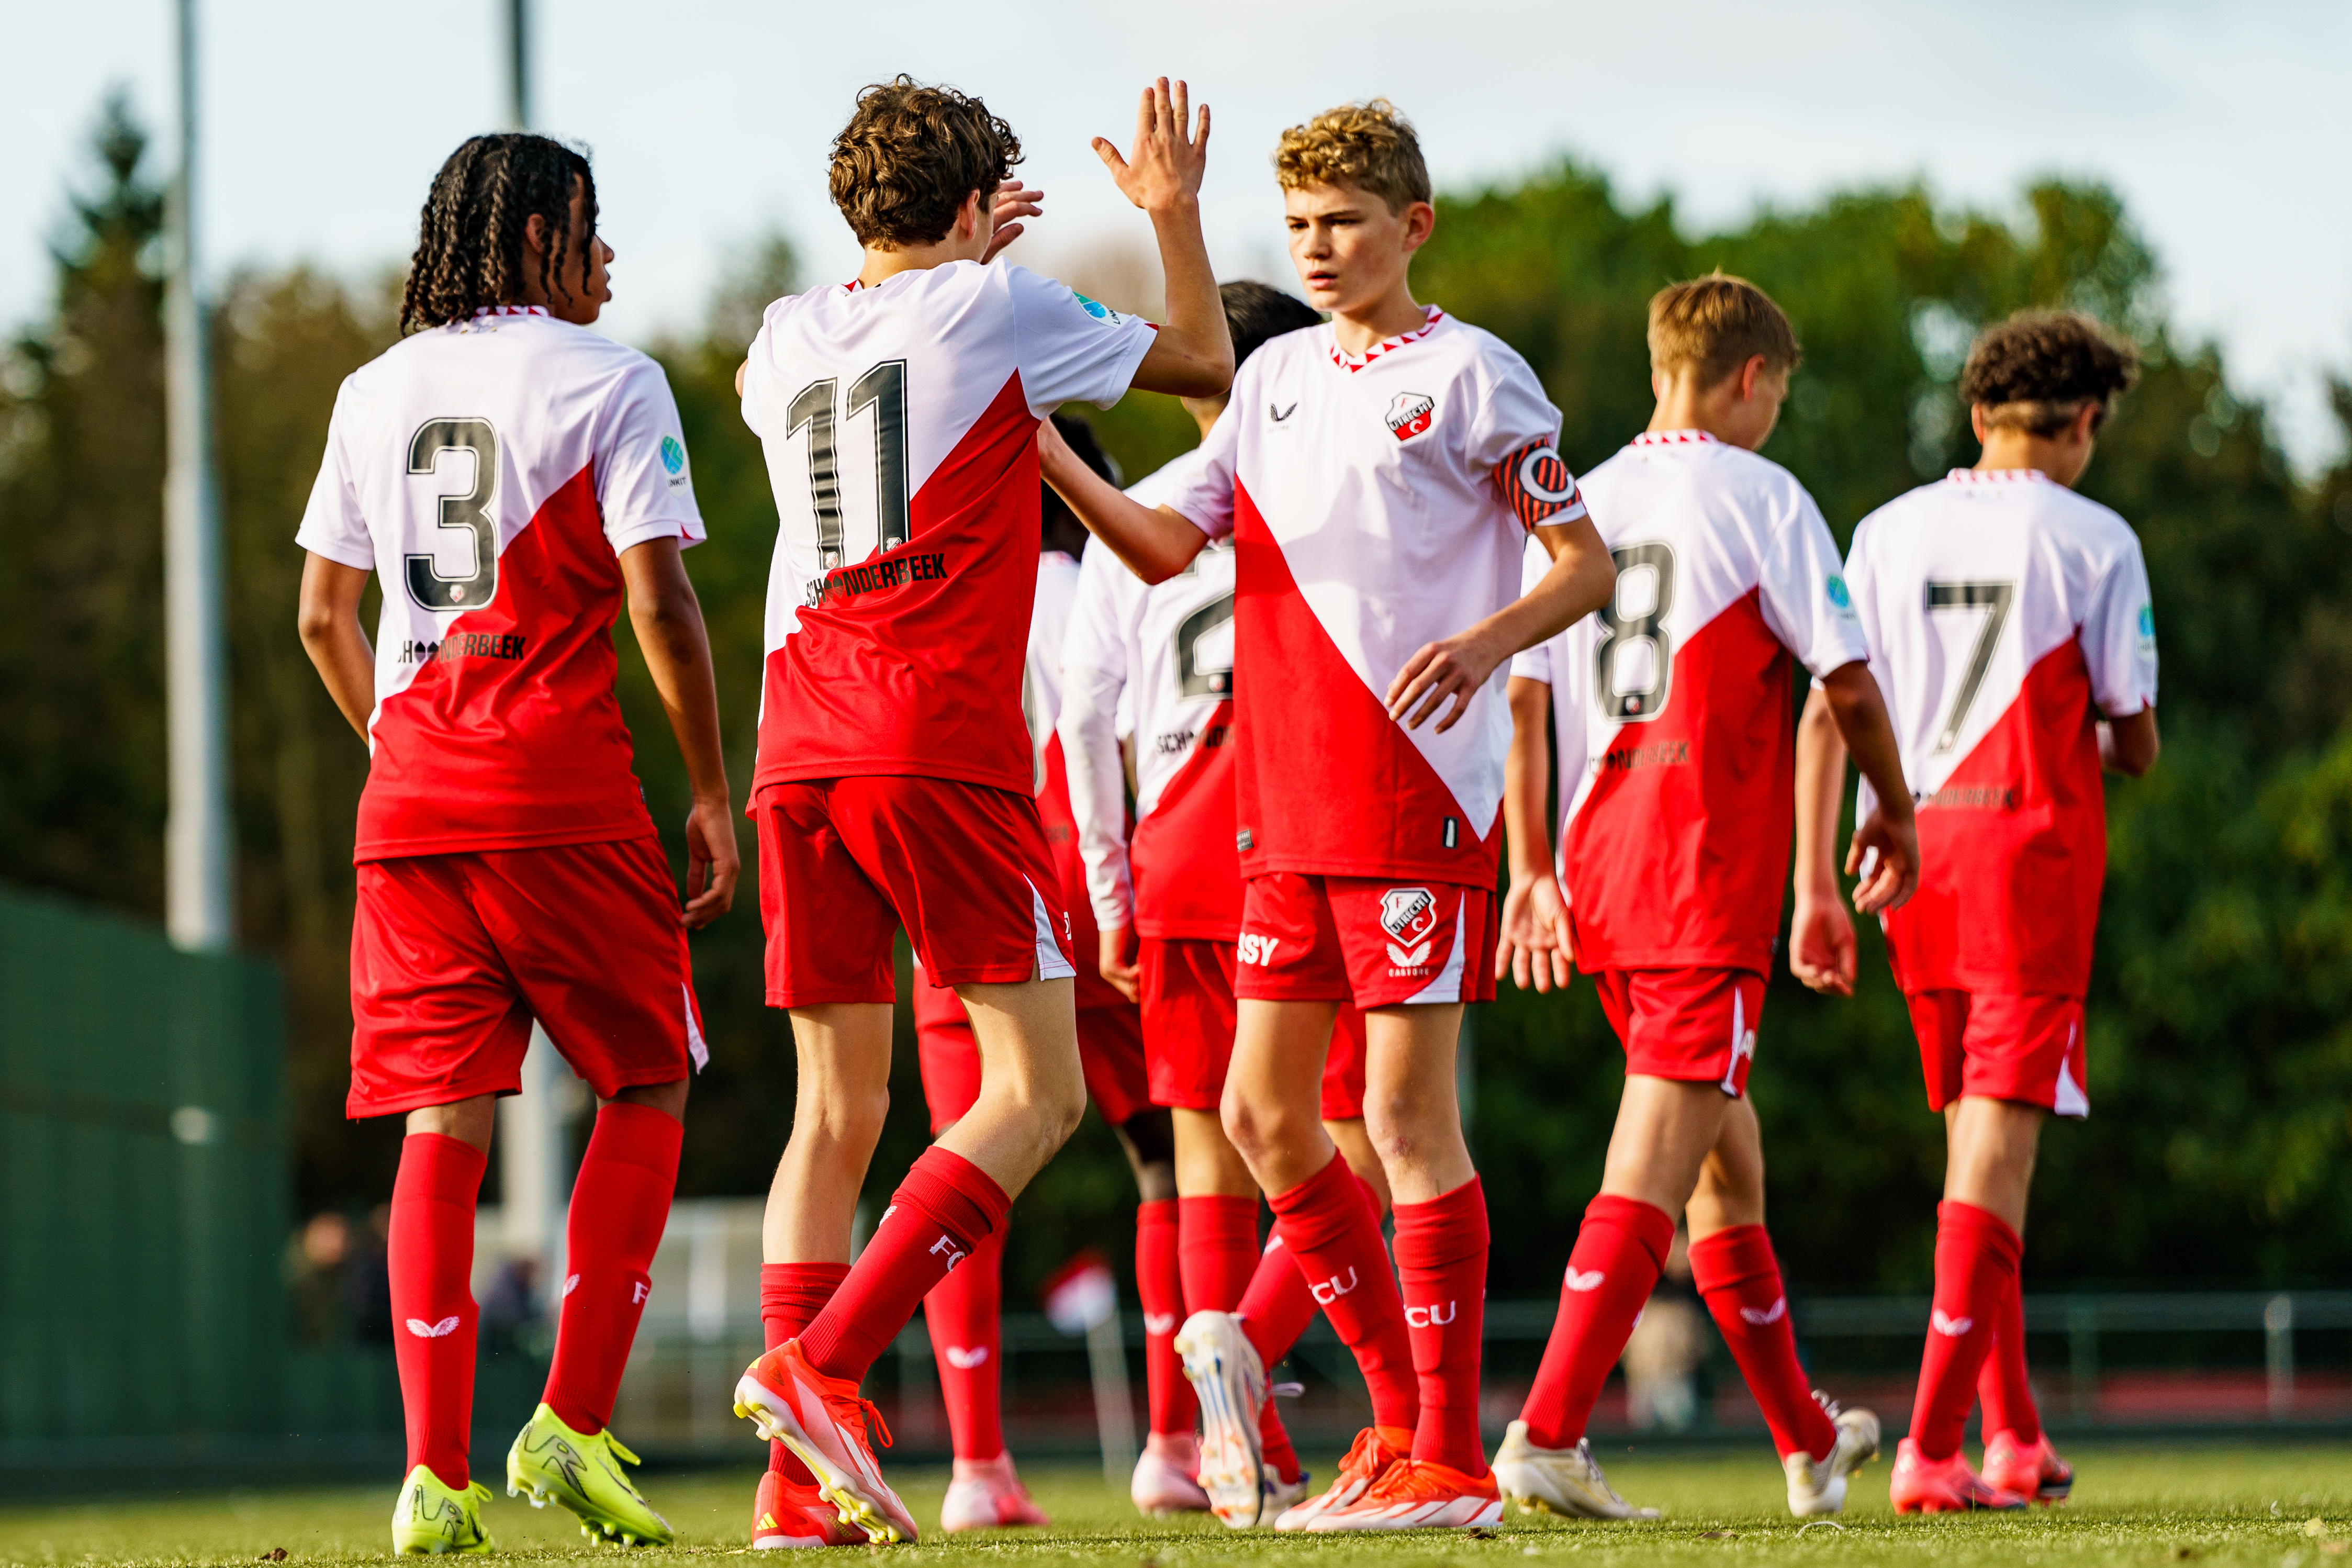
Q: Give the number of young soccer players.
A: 7